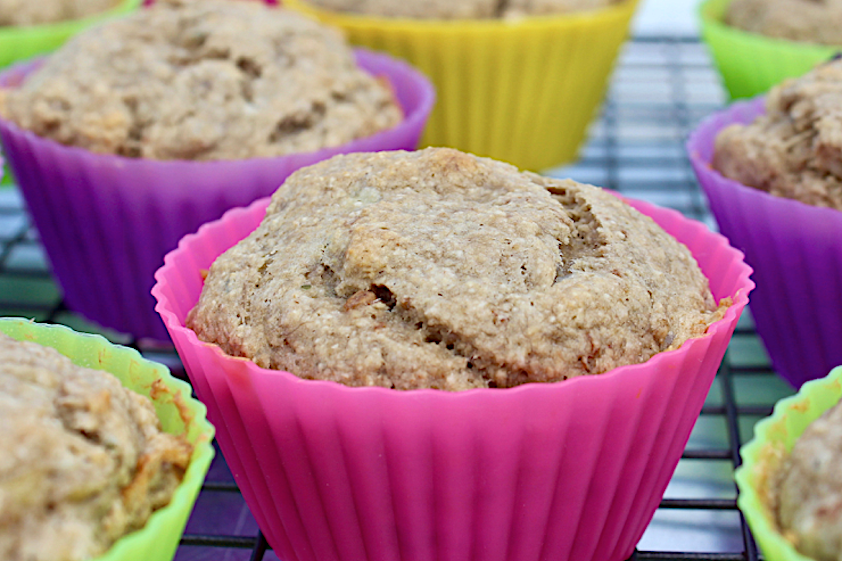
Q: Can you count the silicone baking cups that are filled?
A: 8